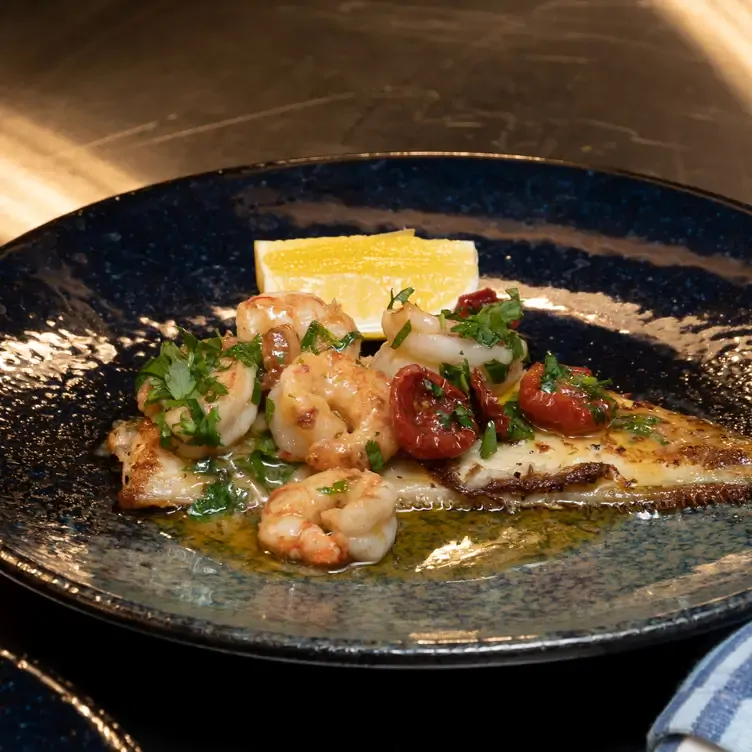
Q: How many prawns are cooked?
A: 5